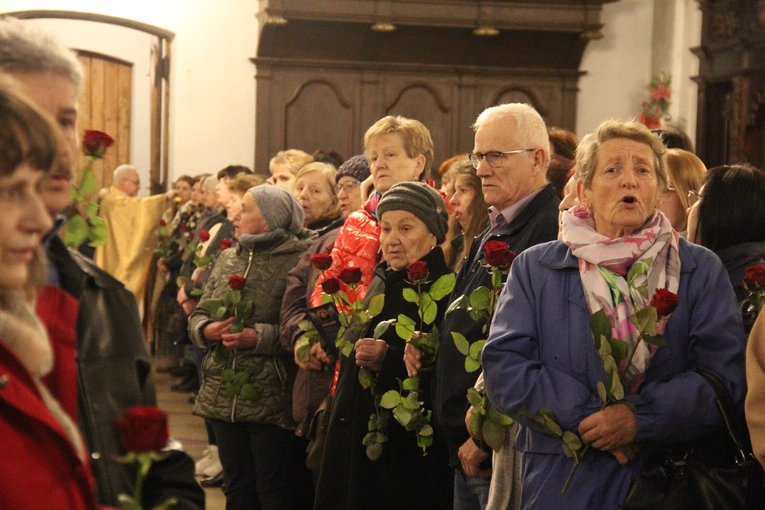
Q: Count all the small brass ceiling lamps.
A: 4